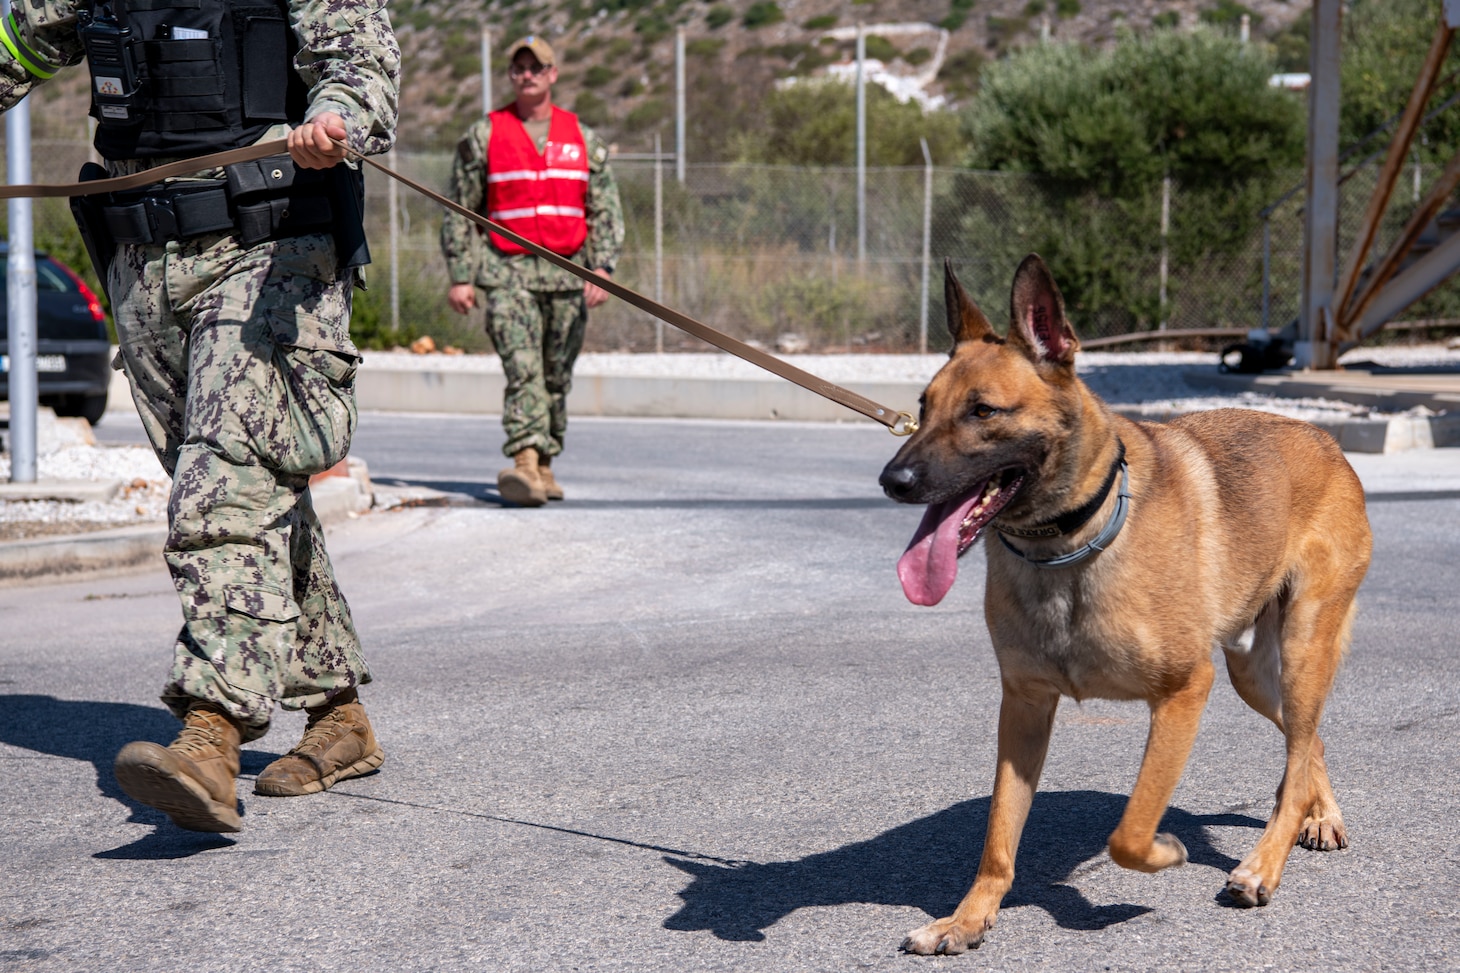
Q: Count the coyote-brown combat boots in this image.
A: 4